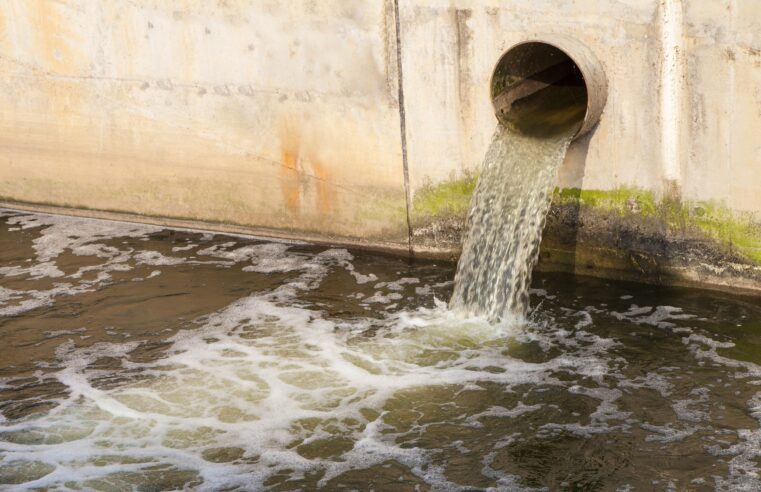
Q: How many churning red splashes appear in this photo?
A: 0